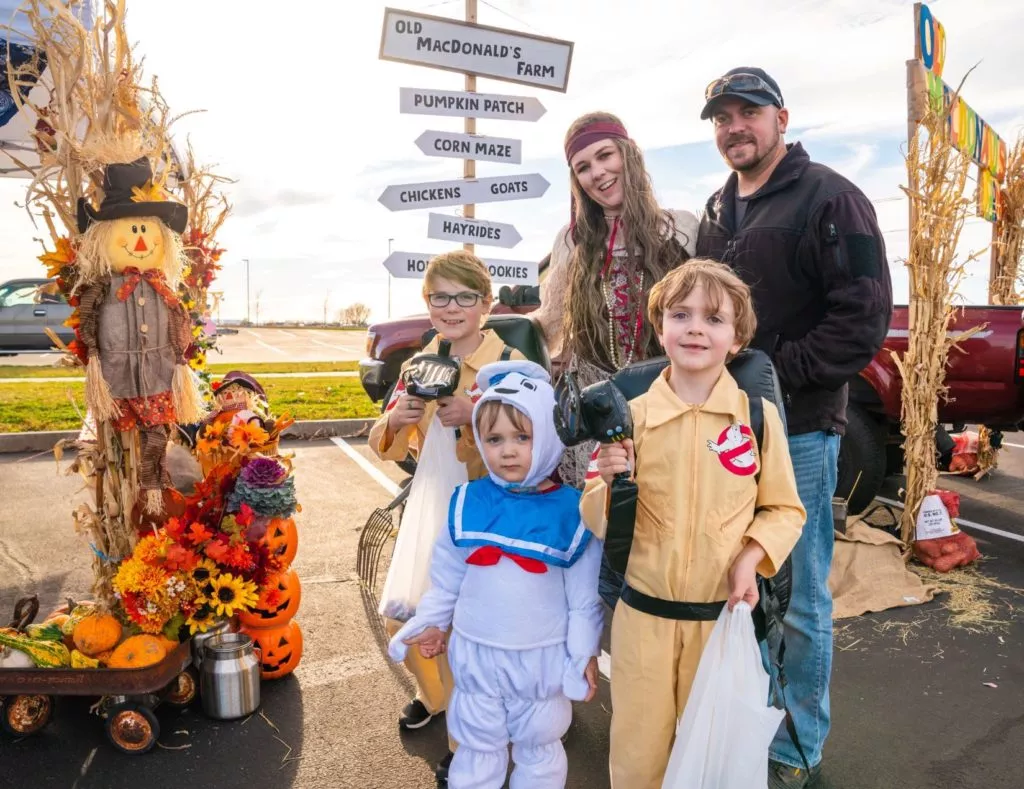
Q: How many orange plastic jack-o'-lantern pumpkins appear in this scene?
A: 3